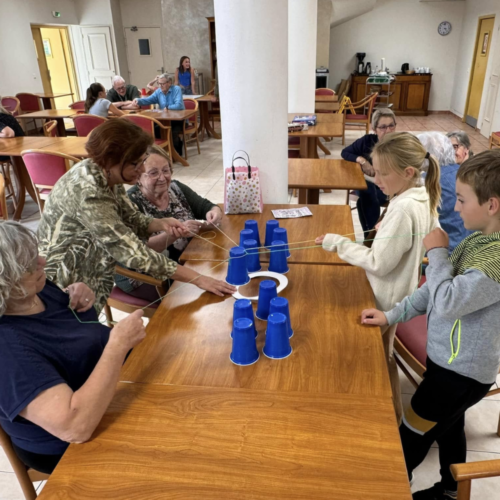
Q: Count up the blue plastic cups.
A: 12